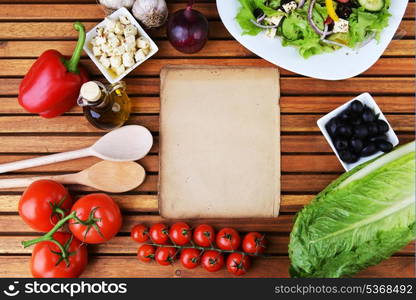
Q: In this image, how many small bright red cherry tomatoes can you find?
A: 11